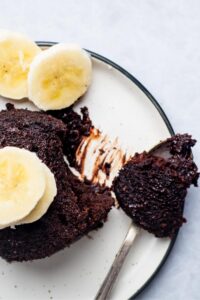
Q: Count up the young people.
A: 0